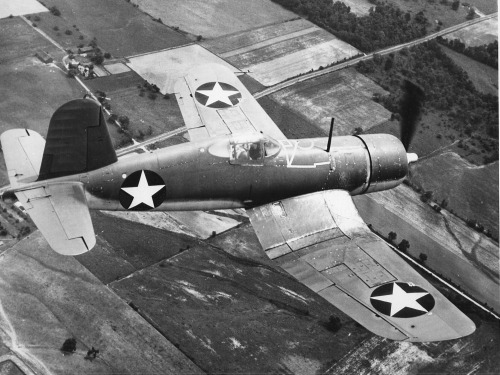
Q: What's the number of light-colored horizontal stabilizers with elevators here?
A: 2